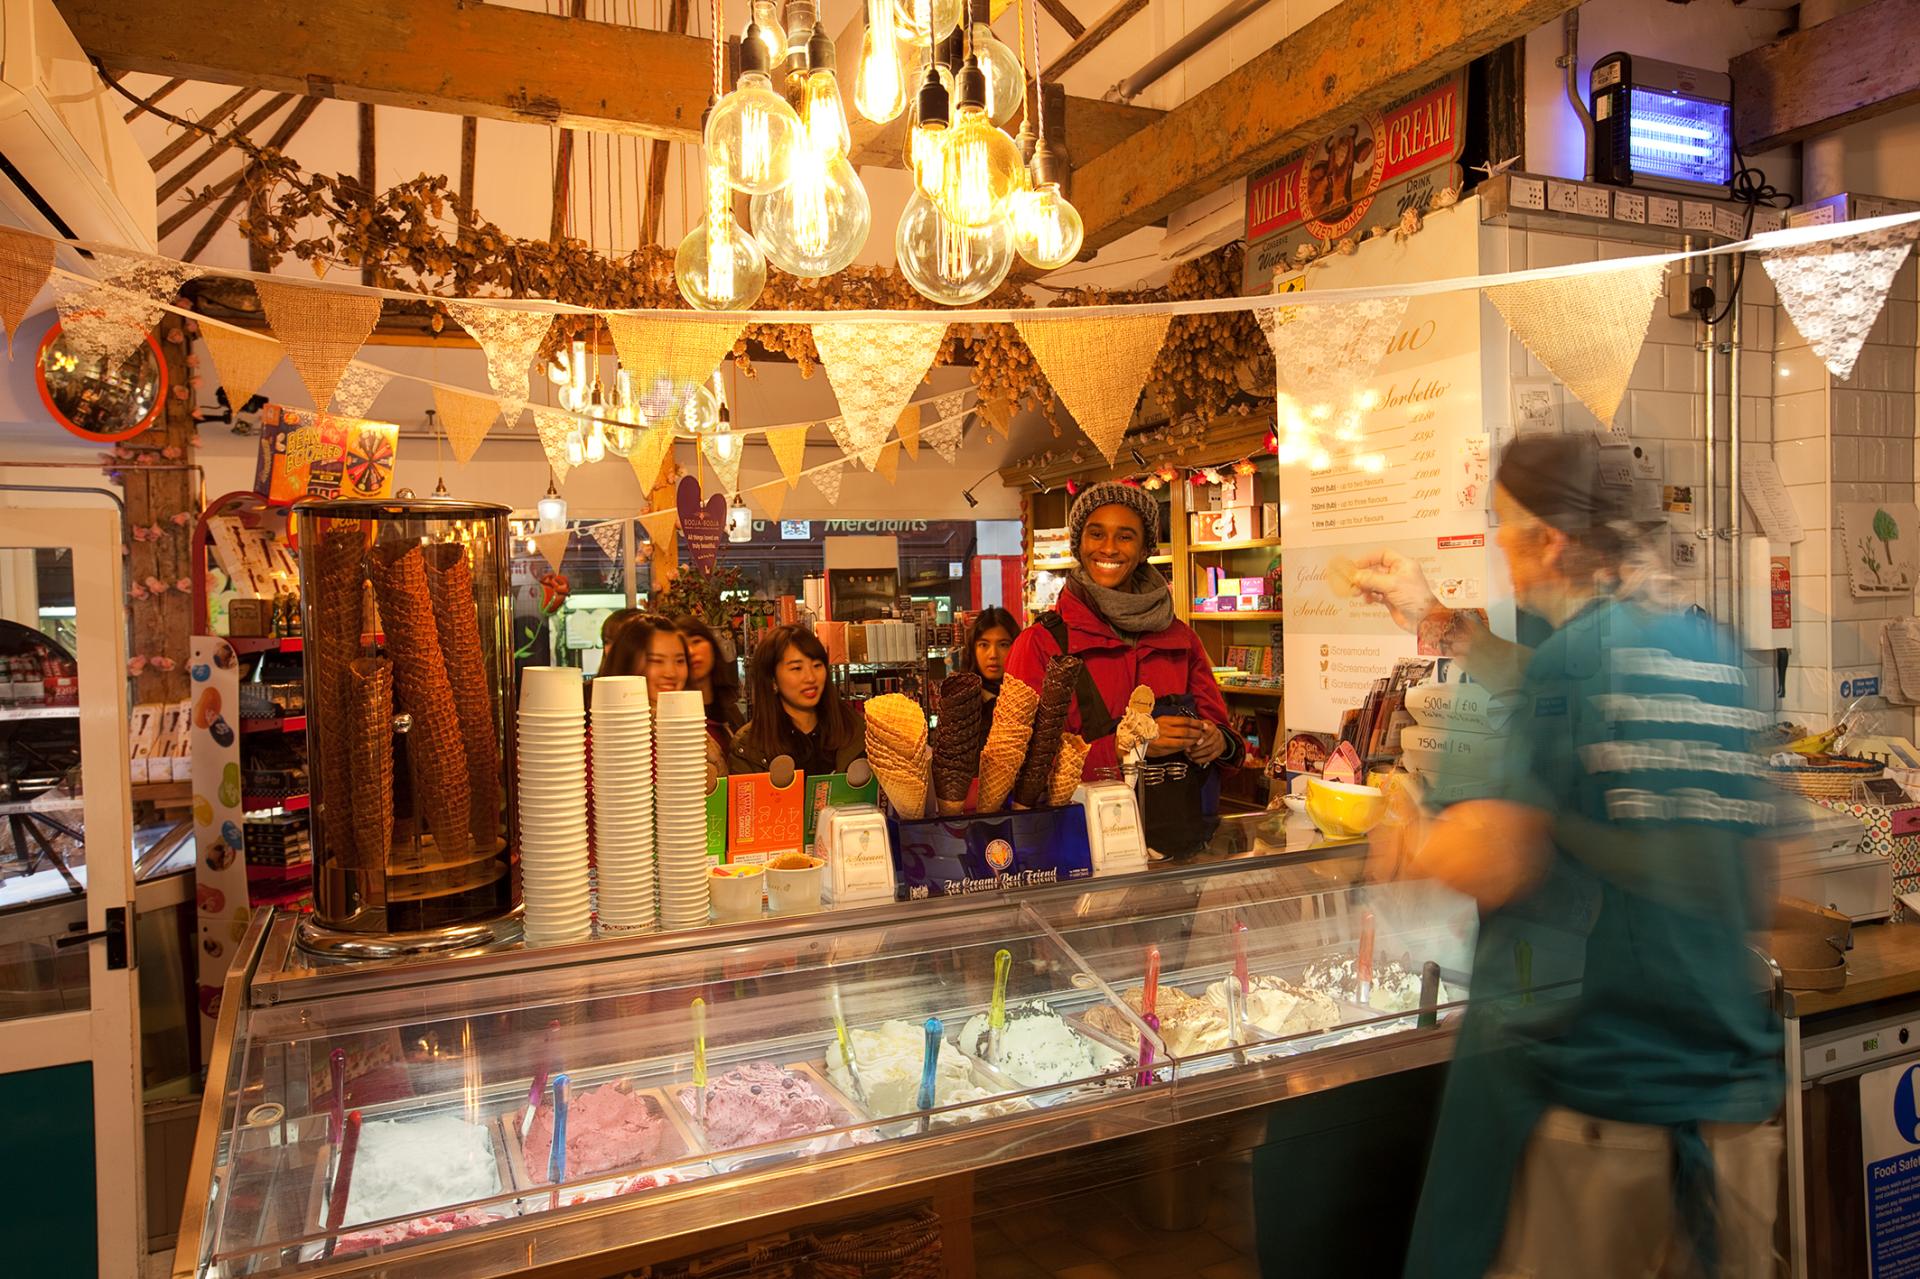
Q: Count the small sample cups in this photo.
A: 2